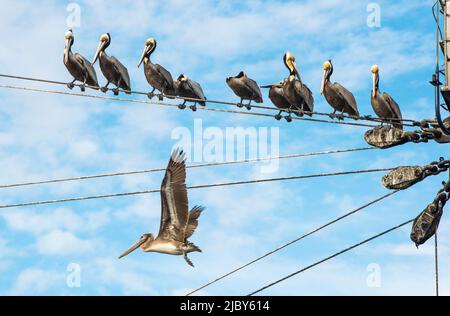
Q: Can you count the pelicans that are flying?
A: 1